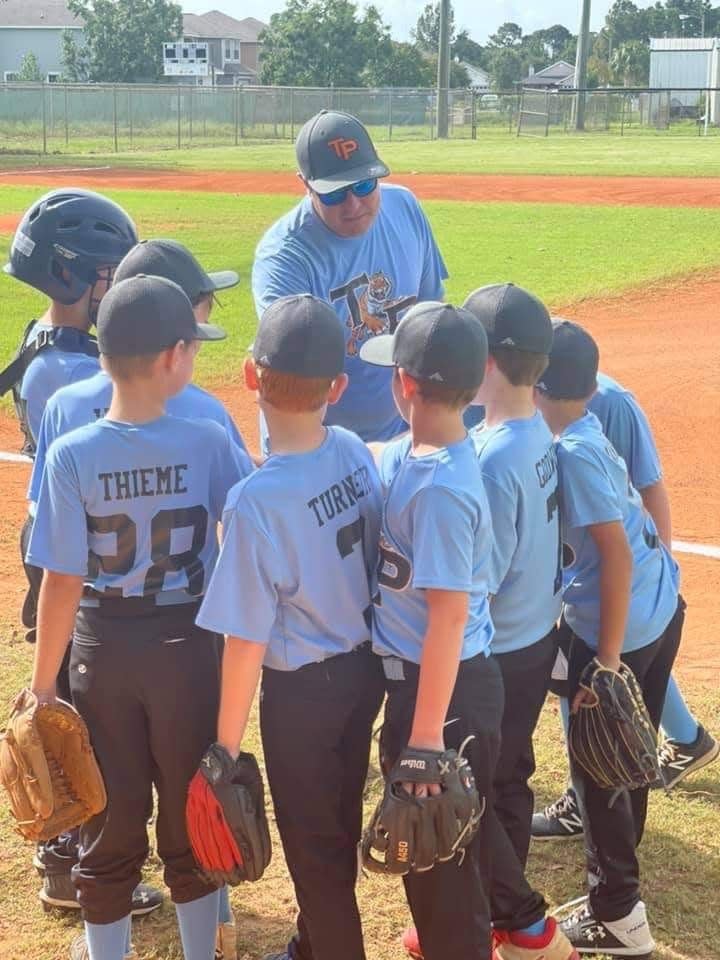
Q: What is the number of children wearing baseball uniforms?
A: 8